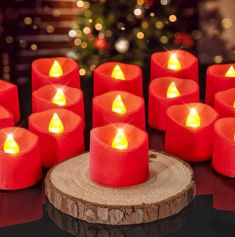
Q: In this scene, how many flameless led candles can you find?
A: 15